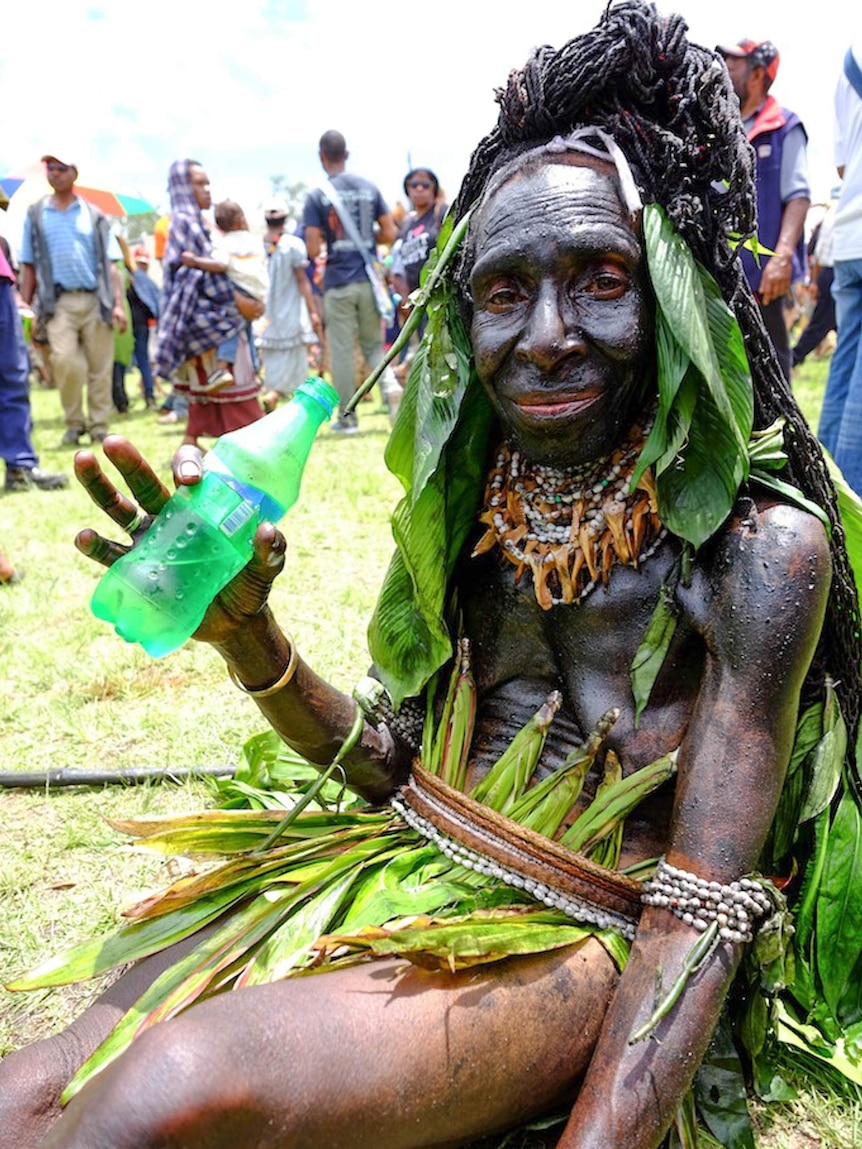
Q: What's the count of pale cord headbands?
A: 1